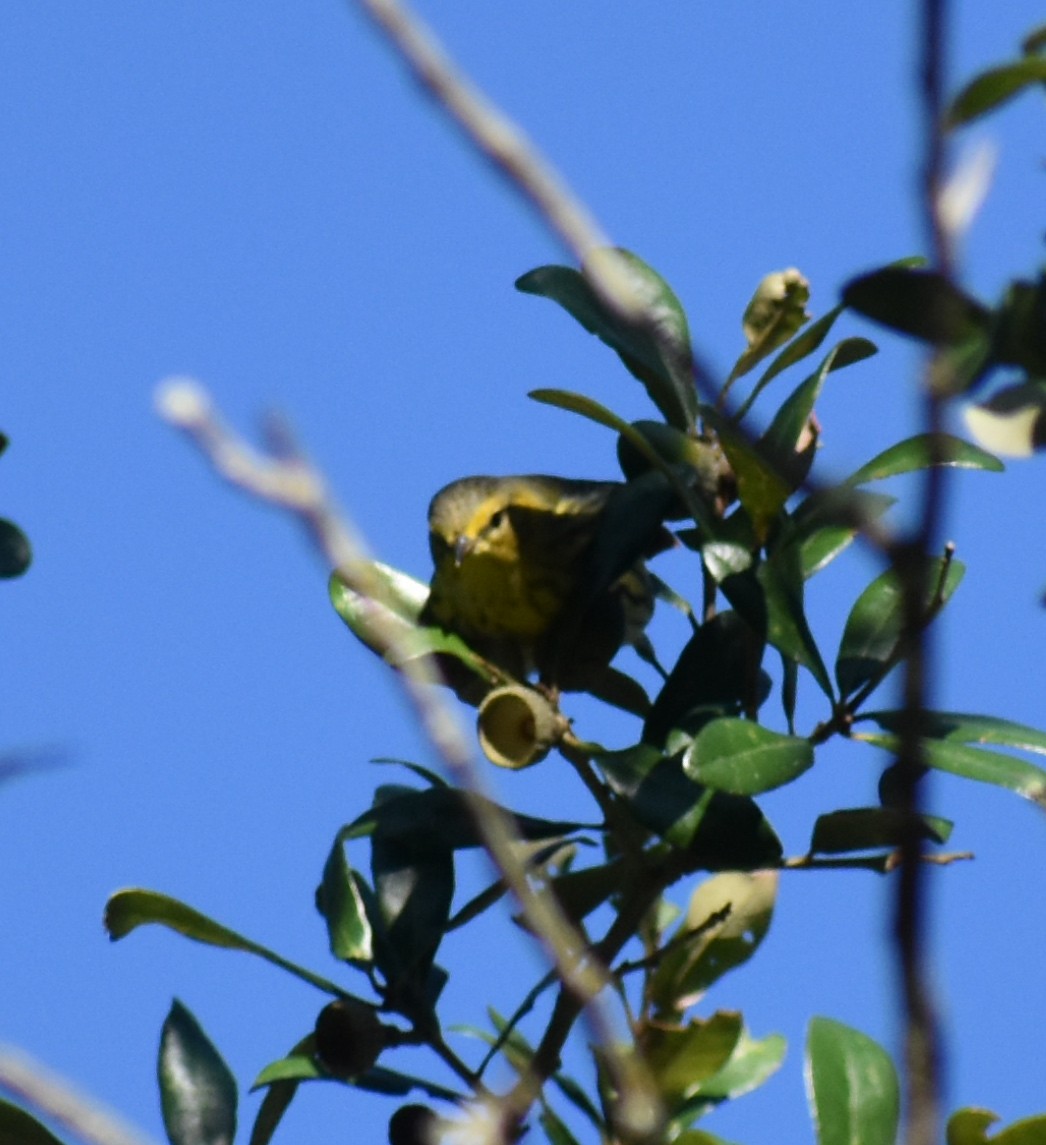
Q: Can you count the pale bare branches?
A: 3